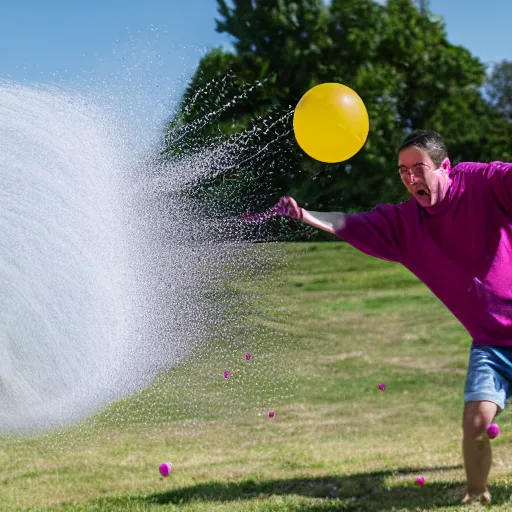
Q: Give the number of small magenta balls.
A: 7